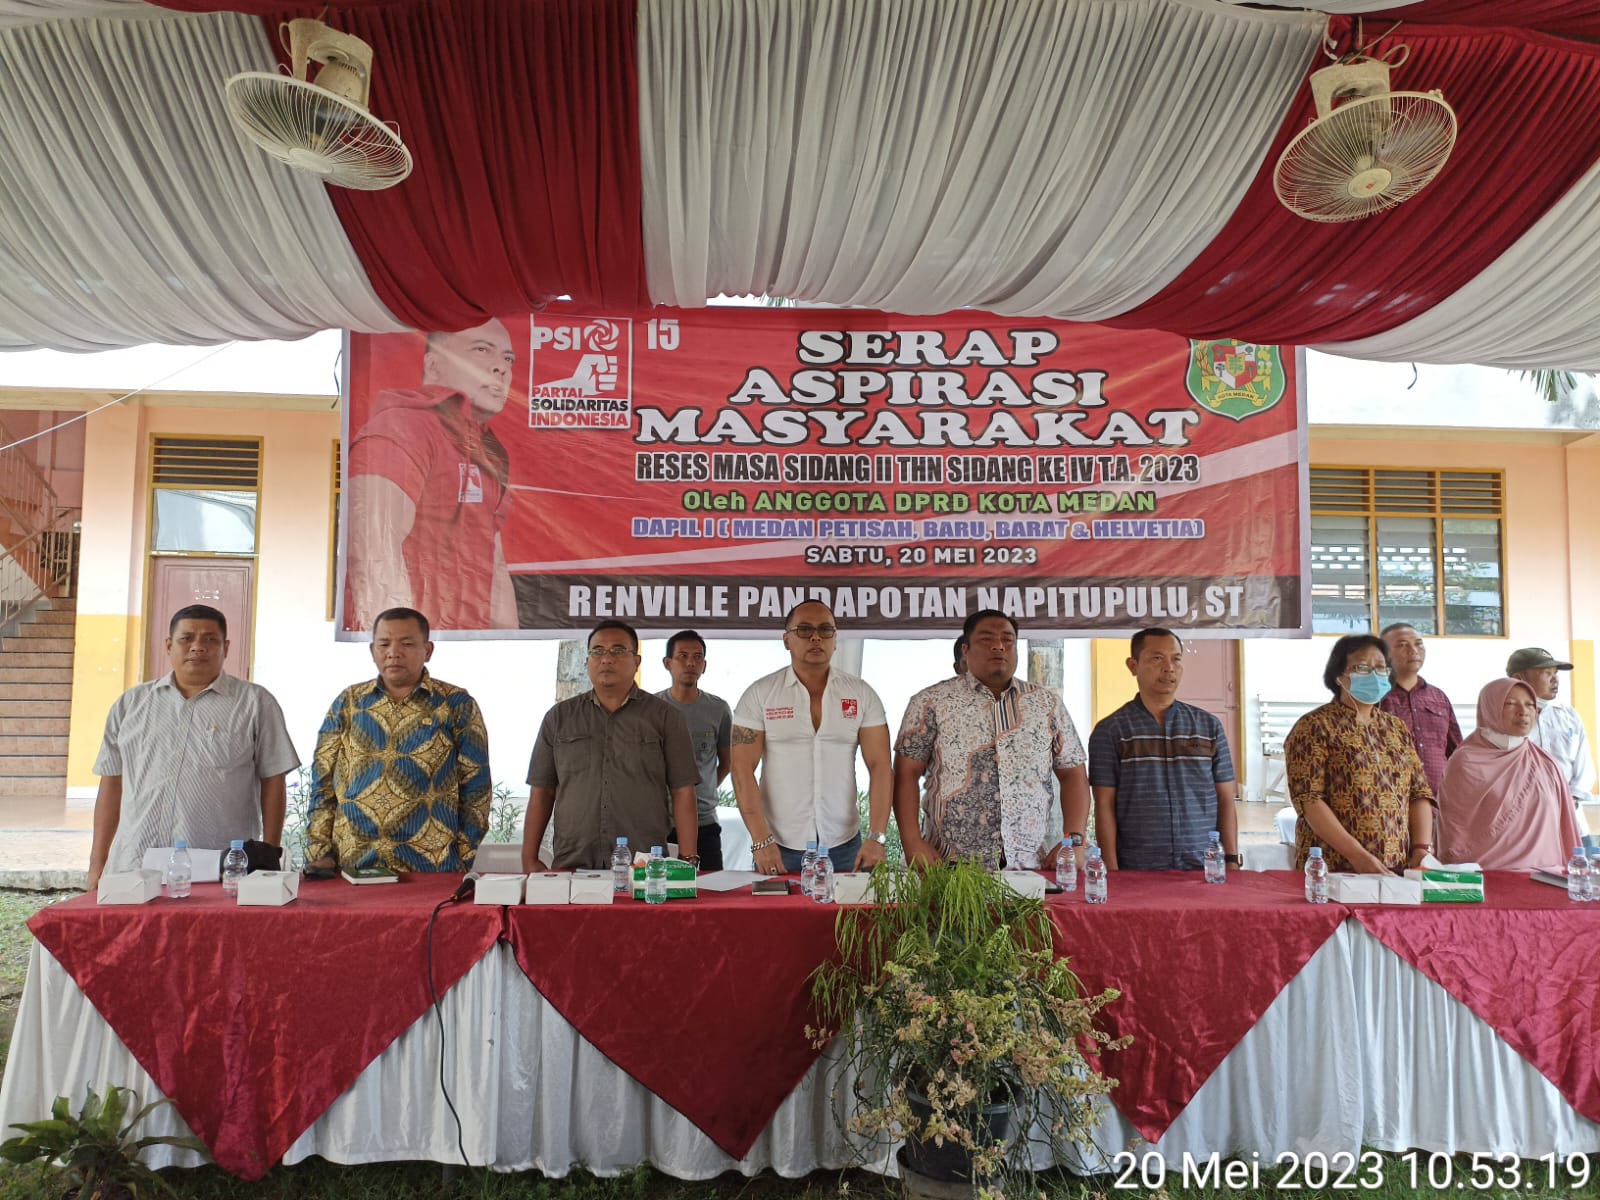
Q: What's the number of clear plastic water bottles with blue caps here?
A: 12